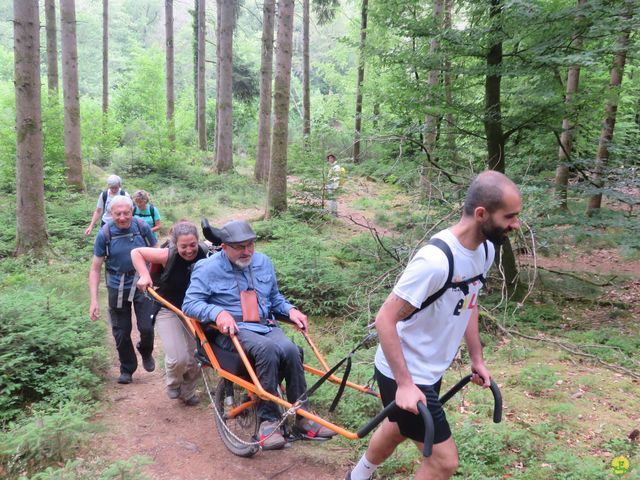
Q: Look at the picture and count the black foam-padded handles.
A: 2